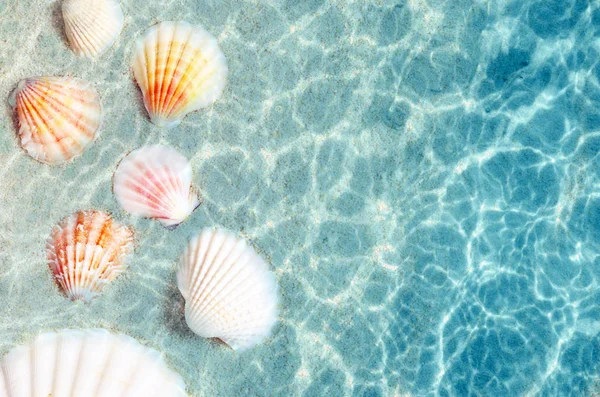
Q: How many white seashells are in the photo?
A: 3